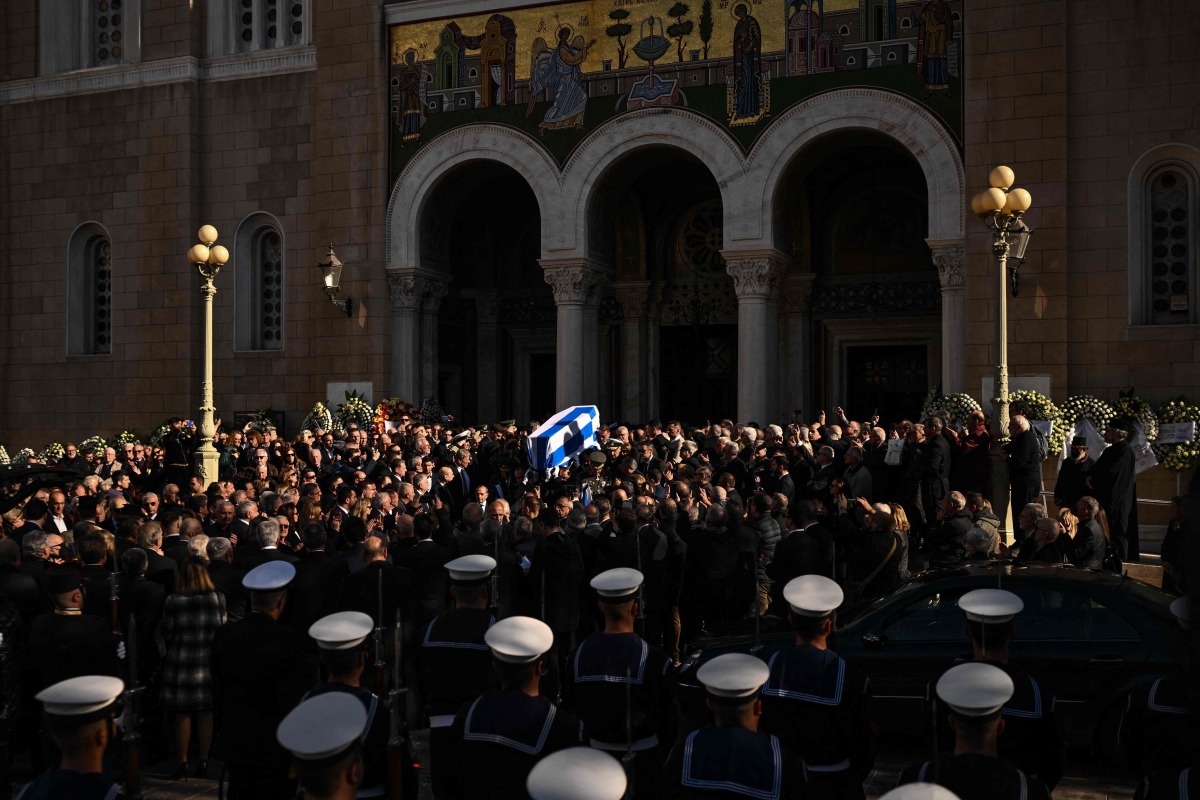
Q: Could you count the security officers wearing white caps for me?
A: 14